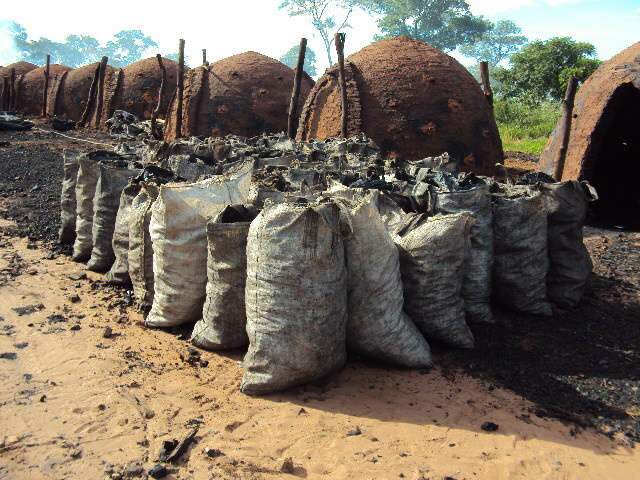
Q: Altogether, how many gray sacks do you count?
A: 13